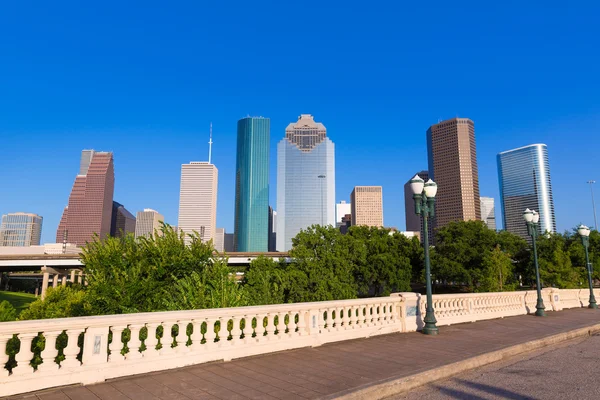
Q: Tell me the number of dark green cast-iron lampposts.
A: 3